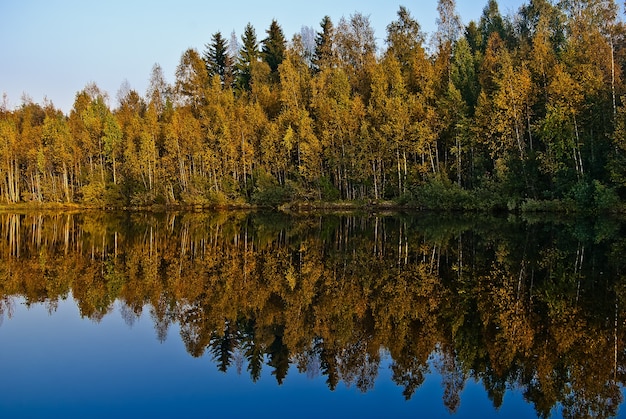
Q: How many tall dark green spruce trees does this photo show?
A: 4